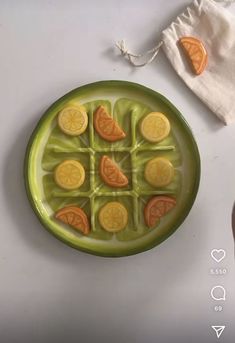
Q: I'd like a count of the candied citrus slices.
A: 10